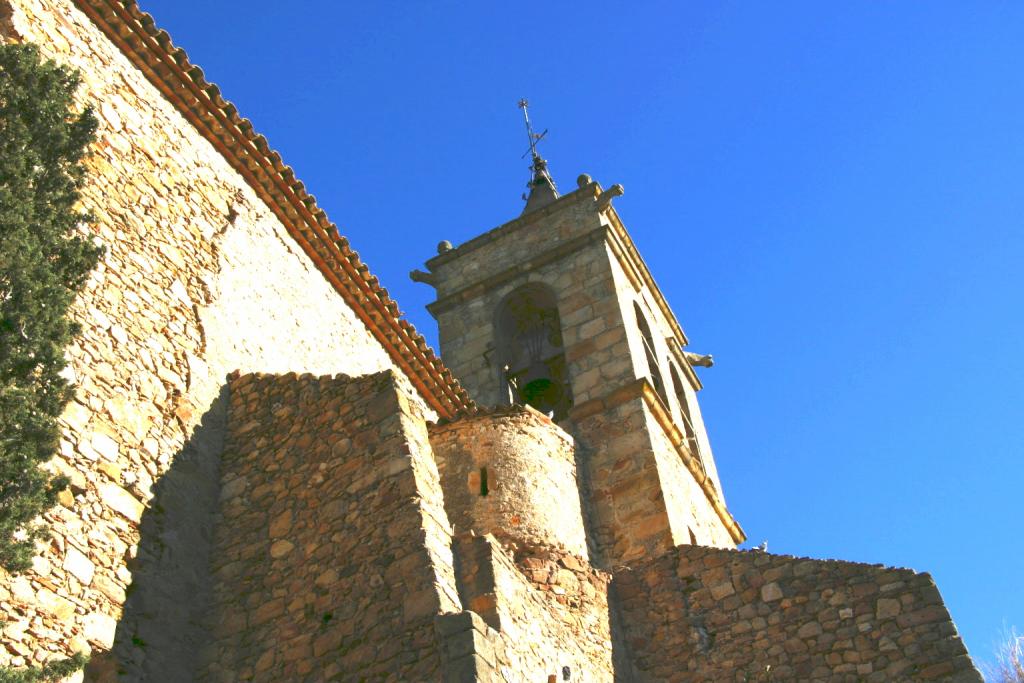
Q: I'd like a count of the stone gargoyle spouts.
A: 3